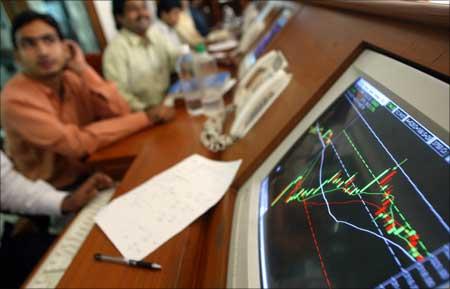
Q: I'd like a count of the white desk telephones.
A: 2